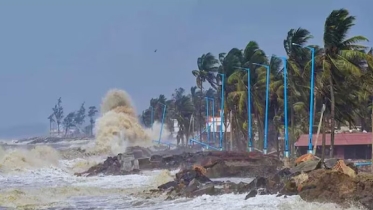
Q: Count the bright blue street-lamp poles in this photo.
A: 9